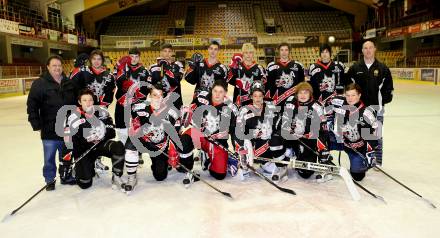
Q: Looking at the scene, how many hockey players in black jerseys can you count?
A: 13